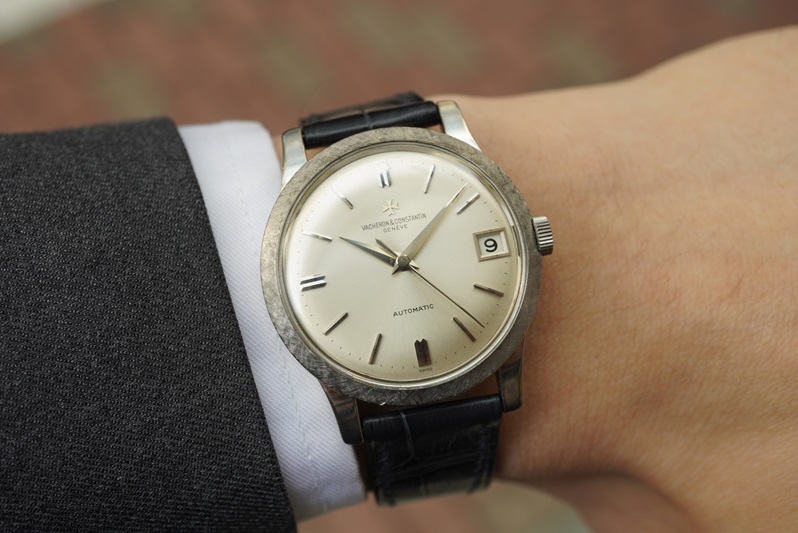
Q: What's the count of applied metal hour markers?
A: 11